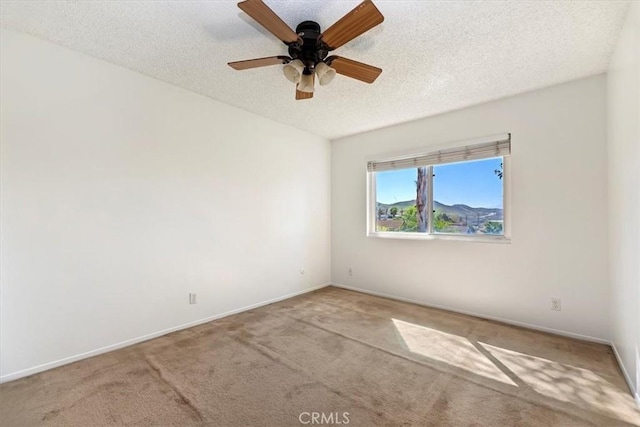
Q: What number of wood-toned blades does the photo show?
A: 5